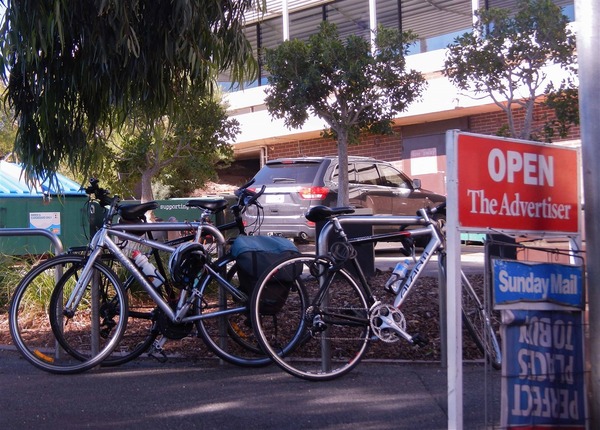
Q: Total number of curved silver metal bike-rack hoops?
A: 3